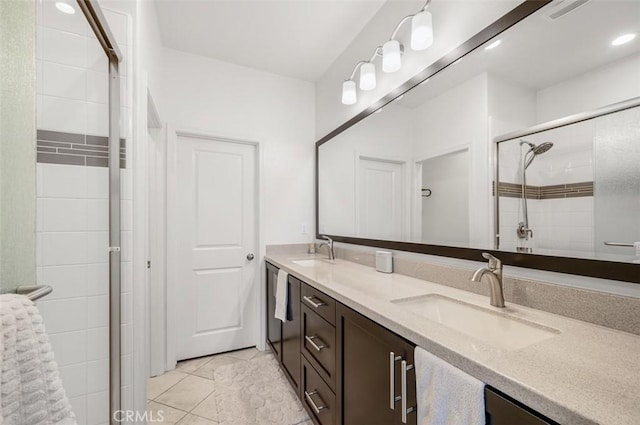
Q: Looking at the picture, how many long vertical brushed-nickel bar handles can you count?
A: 2